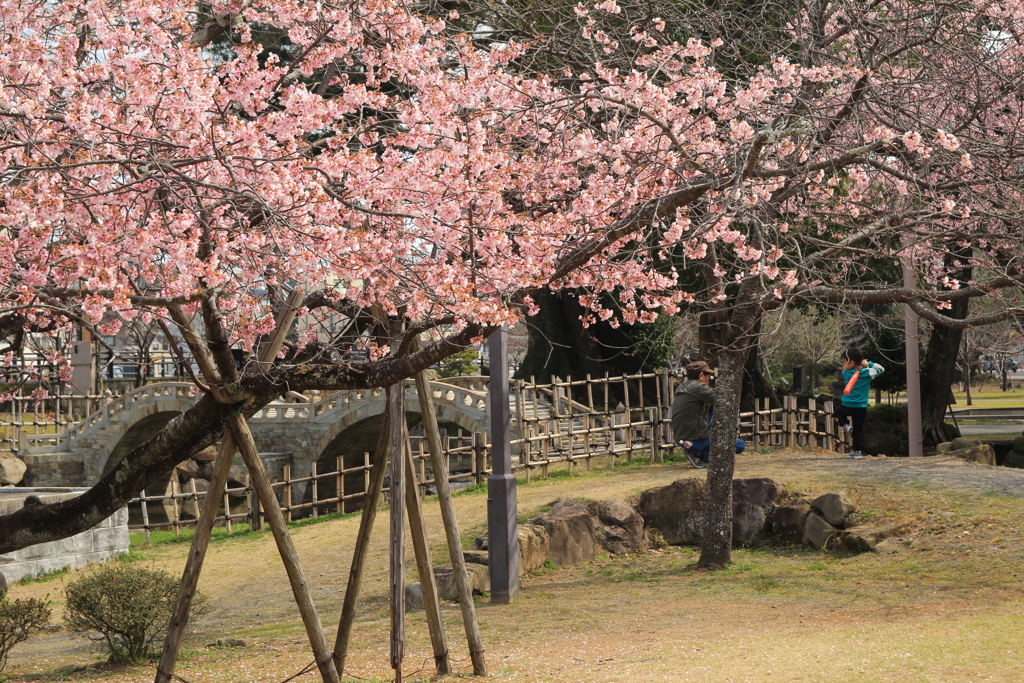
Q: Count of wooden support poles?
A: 6